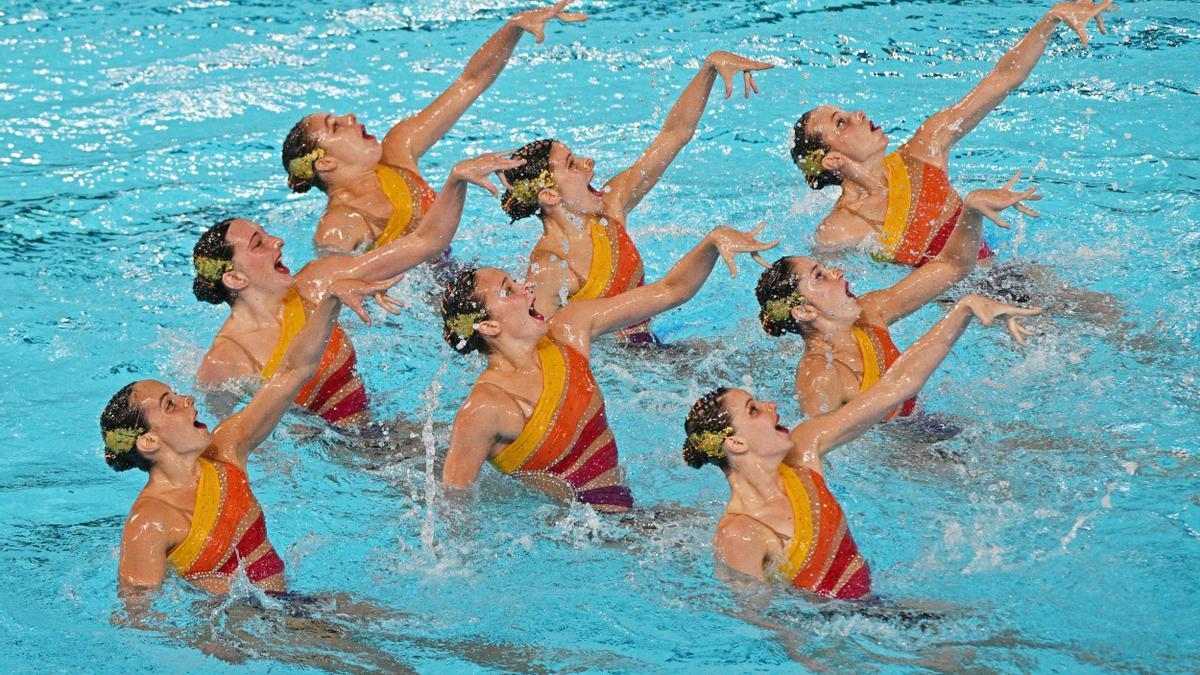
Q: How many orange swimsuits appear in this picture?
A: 8